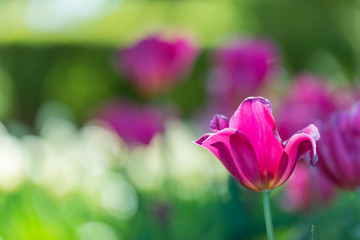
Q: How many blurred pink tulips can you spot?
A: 6